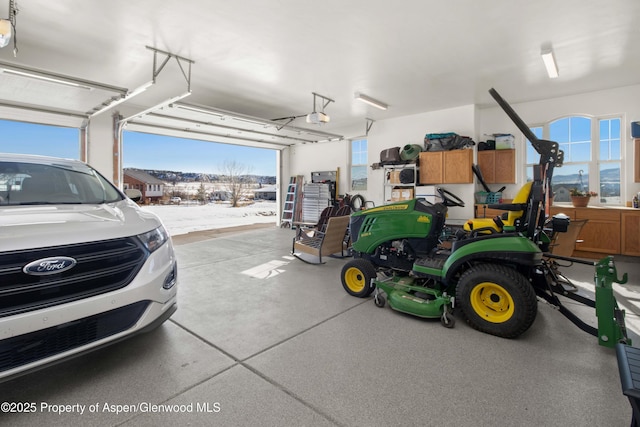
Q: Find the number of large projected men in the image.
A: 0